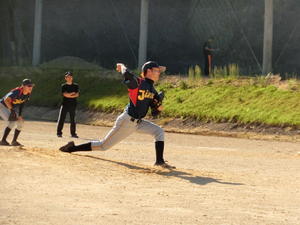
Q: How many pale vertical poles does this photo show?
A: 3